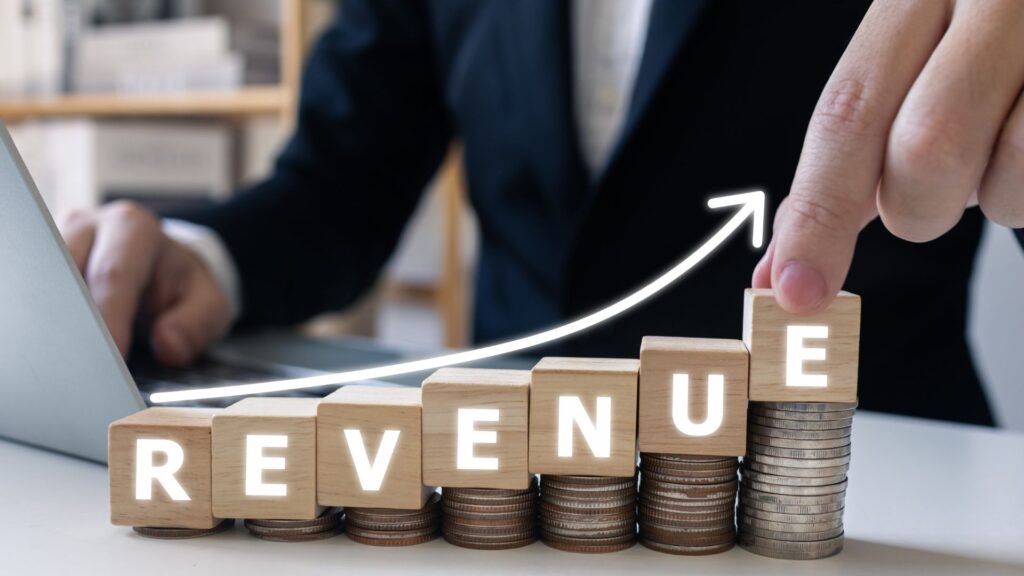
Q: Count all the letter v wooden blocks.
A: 1